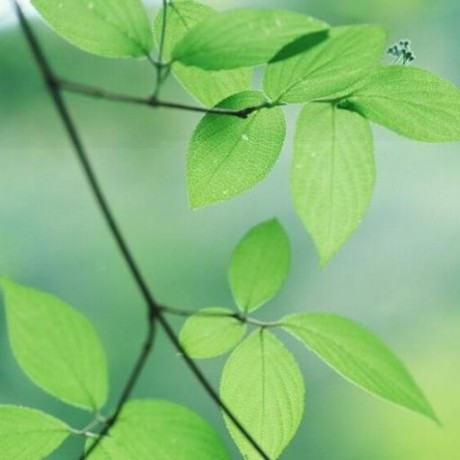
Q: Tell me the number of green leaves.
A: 14